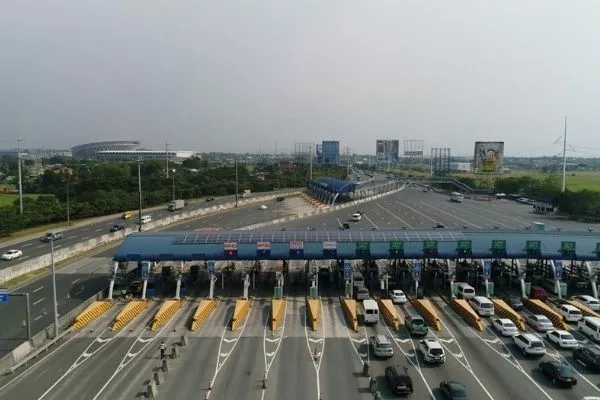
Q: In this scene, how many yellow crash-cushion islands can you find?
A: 14